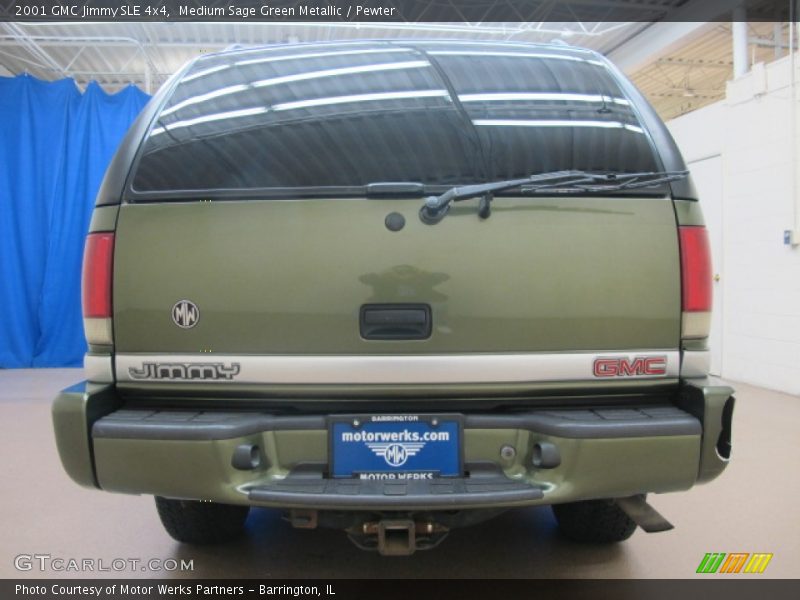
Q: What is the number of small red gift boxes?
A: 0